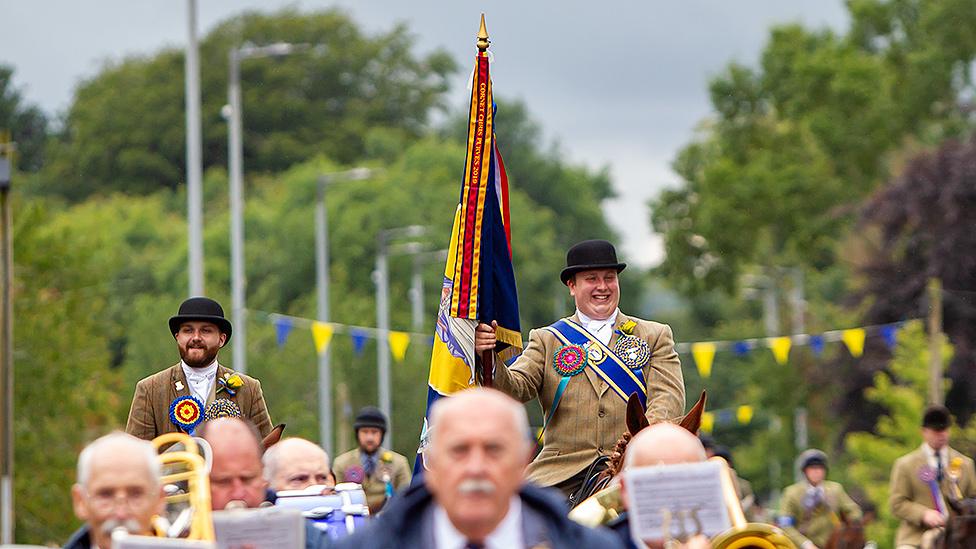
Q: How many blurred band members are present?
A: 5